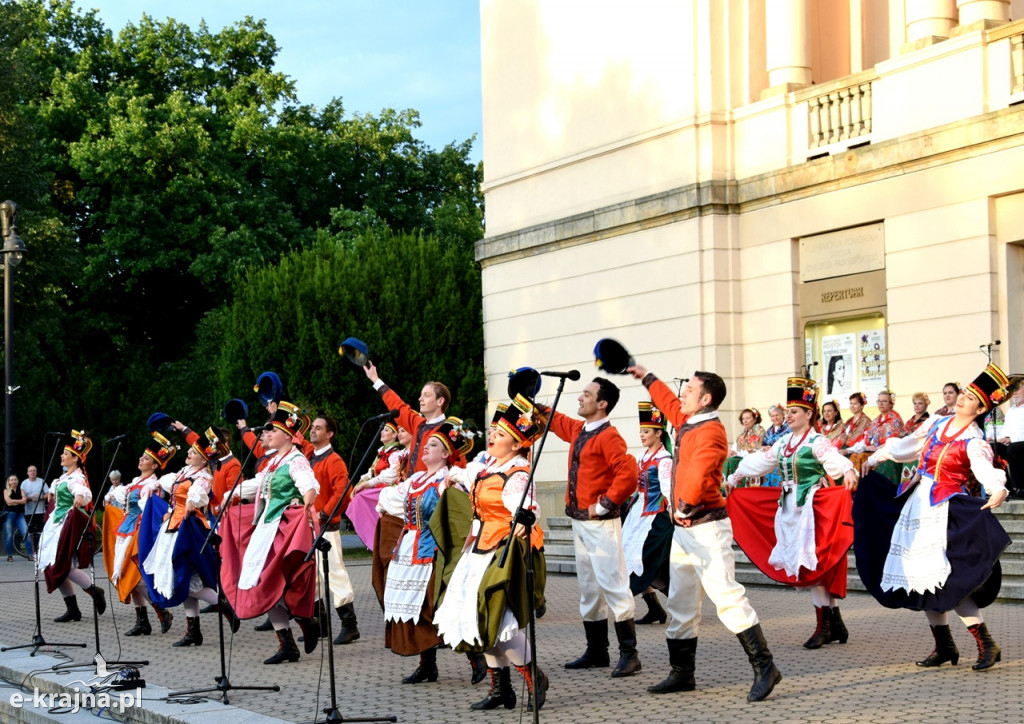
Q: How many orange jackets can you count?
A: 6